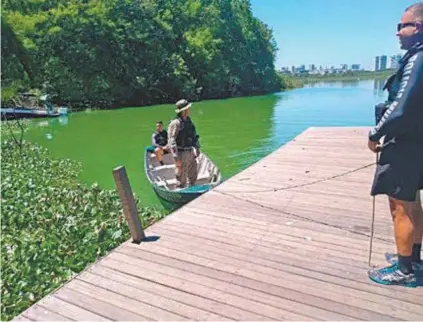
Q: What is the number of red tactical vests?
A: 0